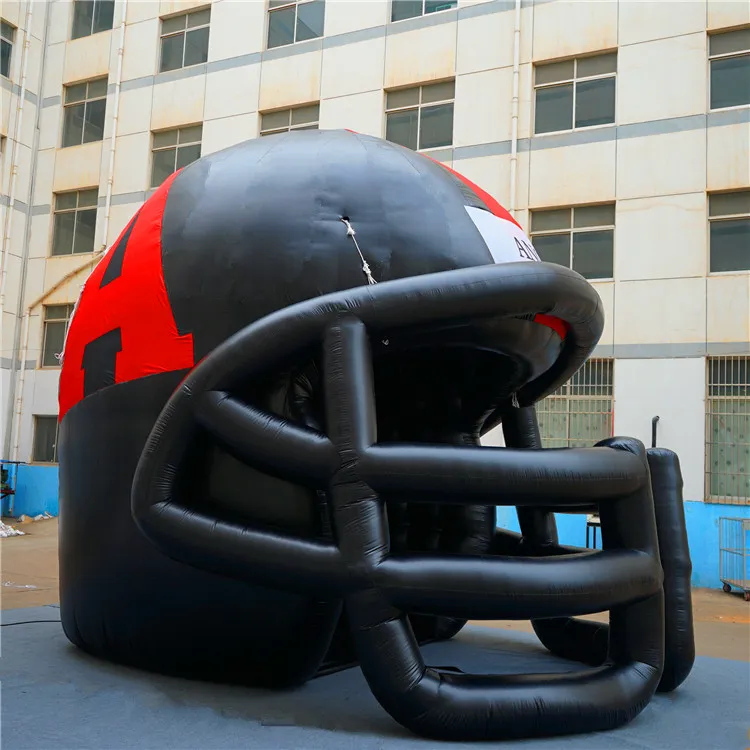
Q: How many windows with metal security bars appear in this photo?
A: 2